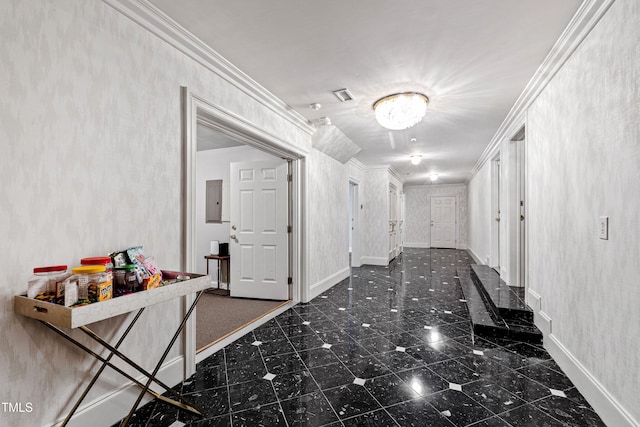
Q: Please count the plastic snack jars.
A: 4